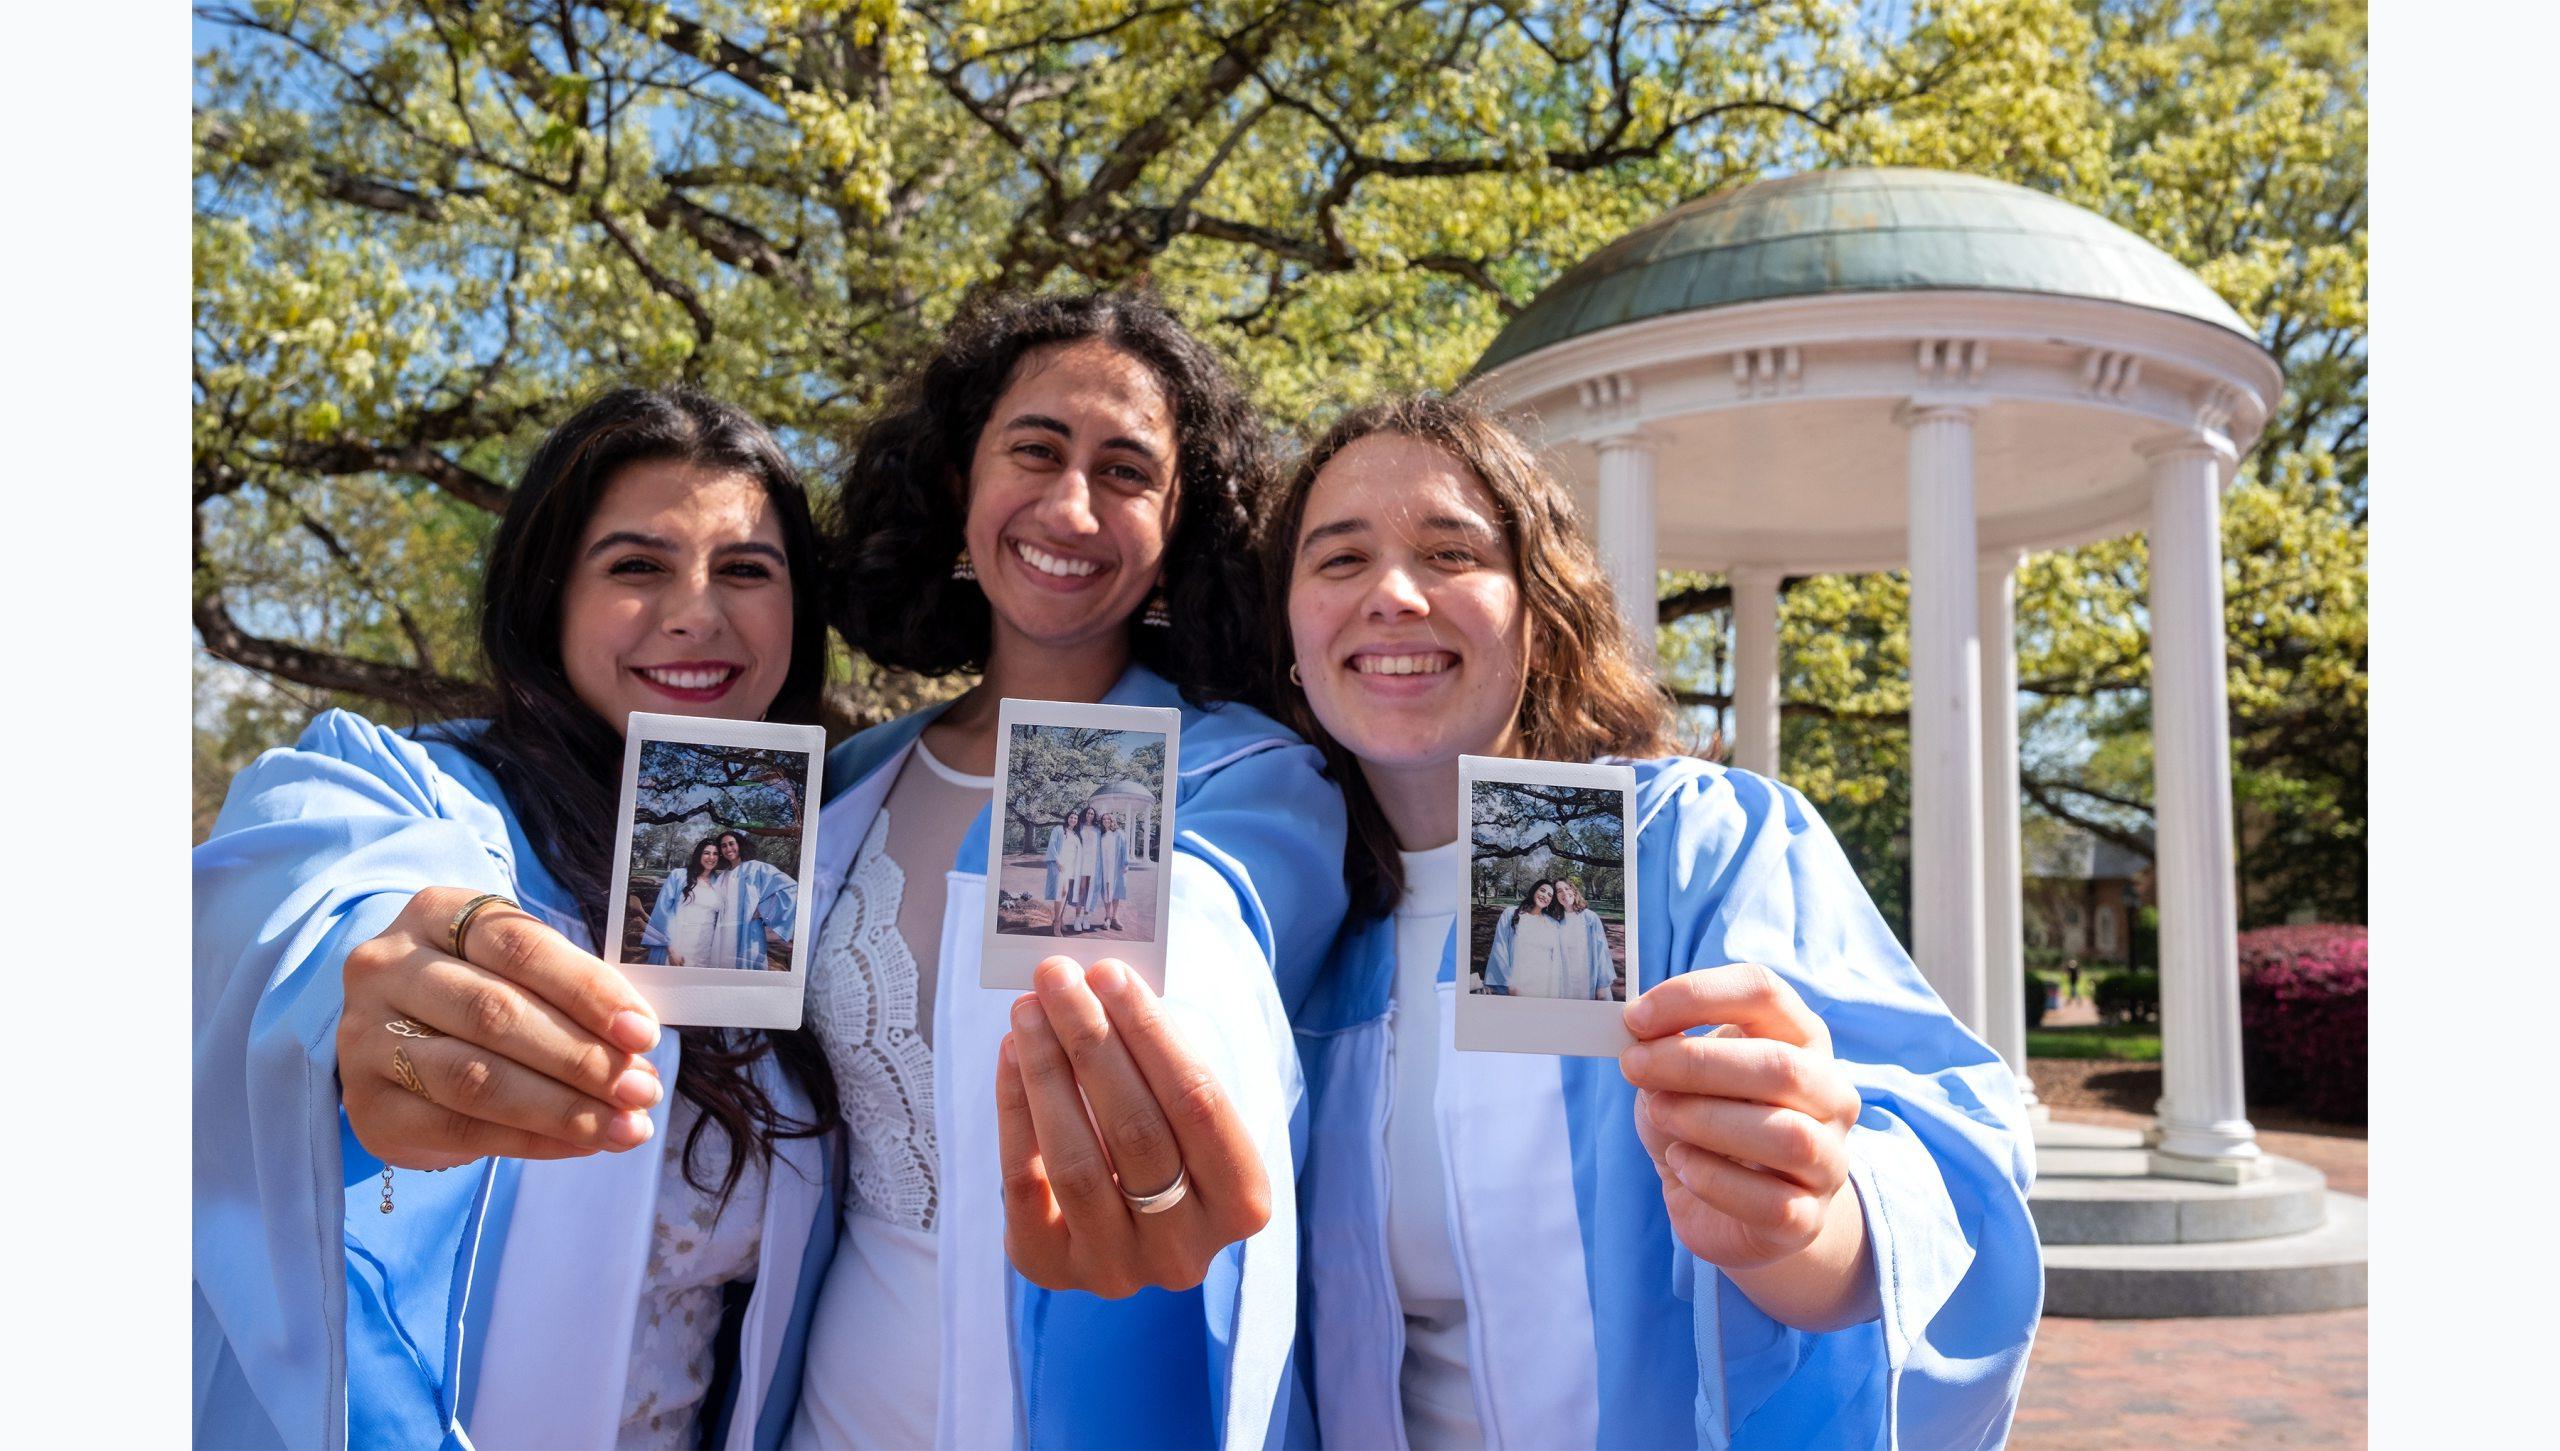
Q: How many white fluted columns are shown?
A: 5